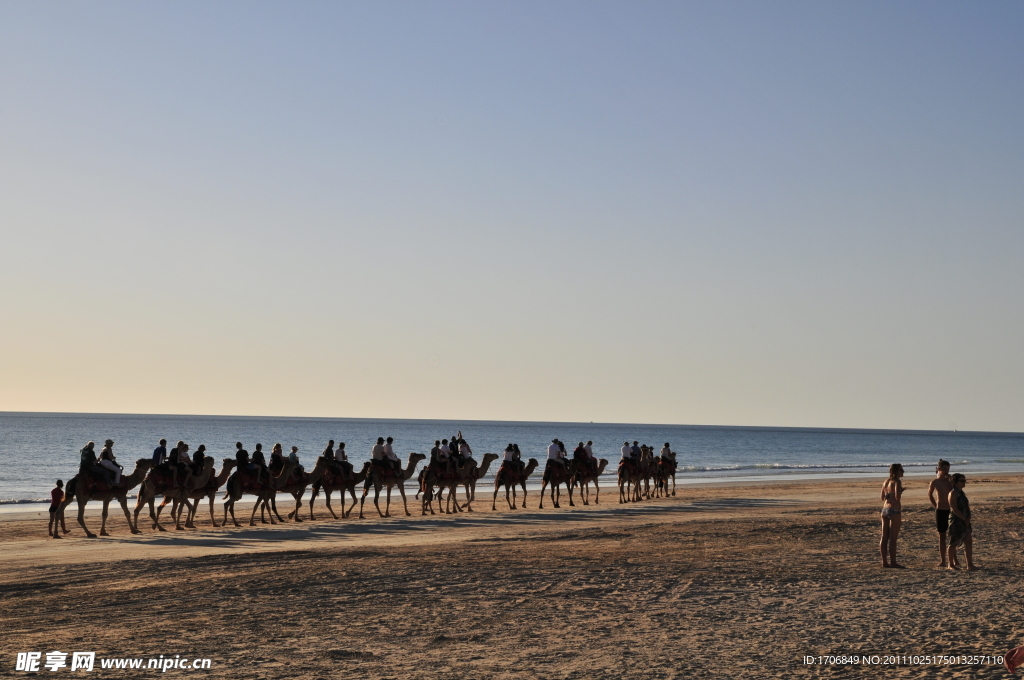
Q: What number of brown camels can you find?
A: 15